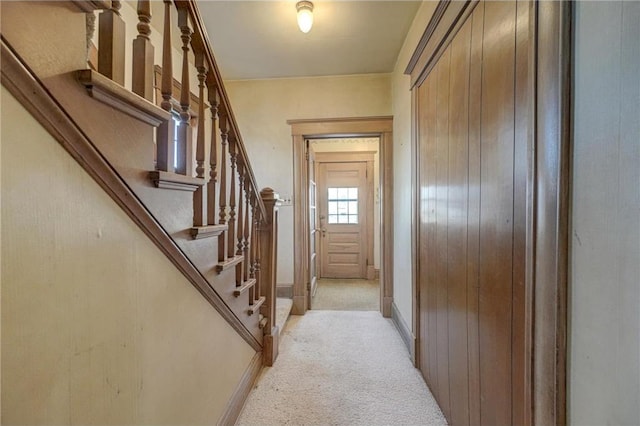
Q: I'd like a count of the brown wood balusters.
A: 12